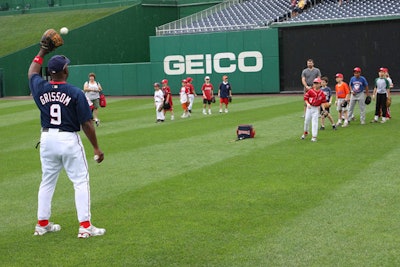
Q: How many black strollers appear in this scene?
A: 0